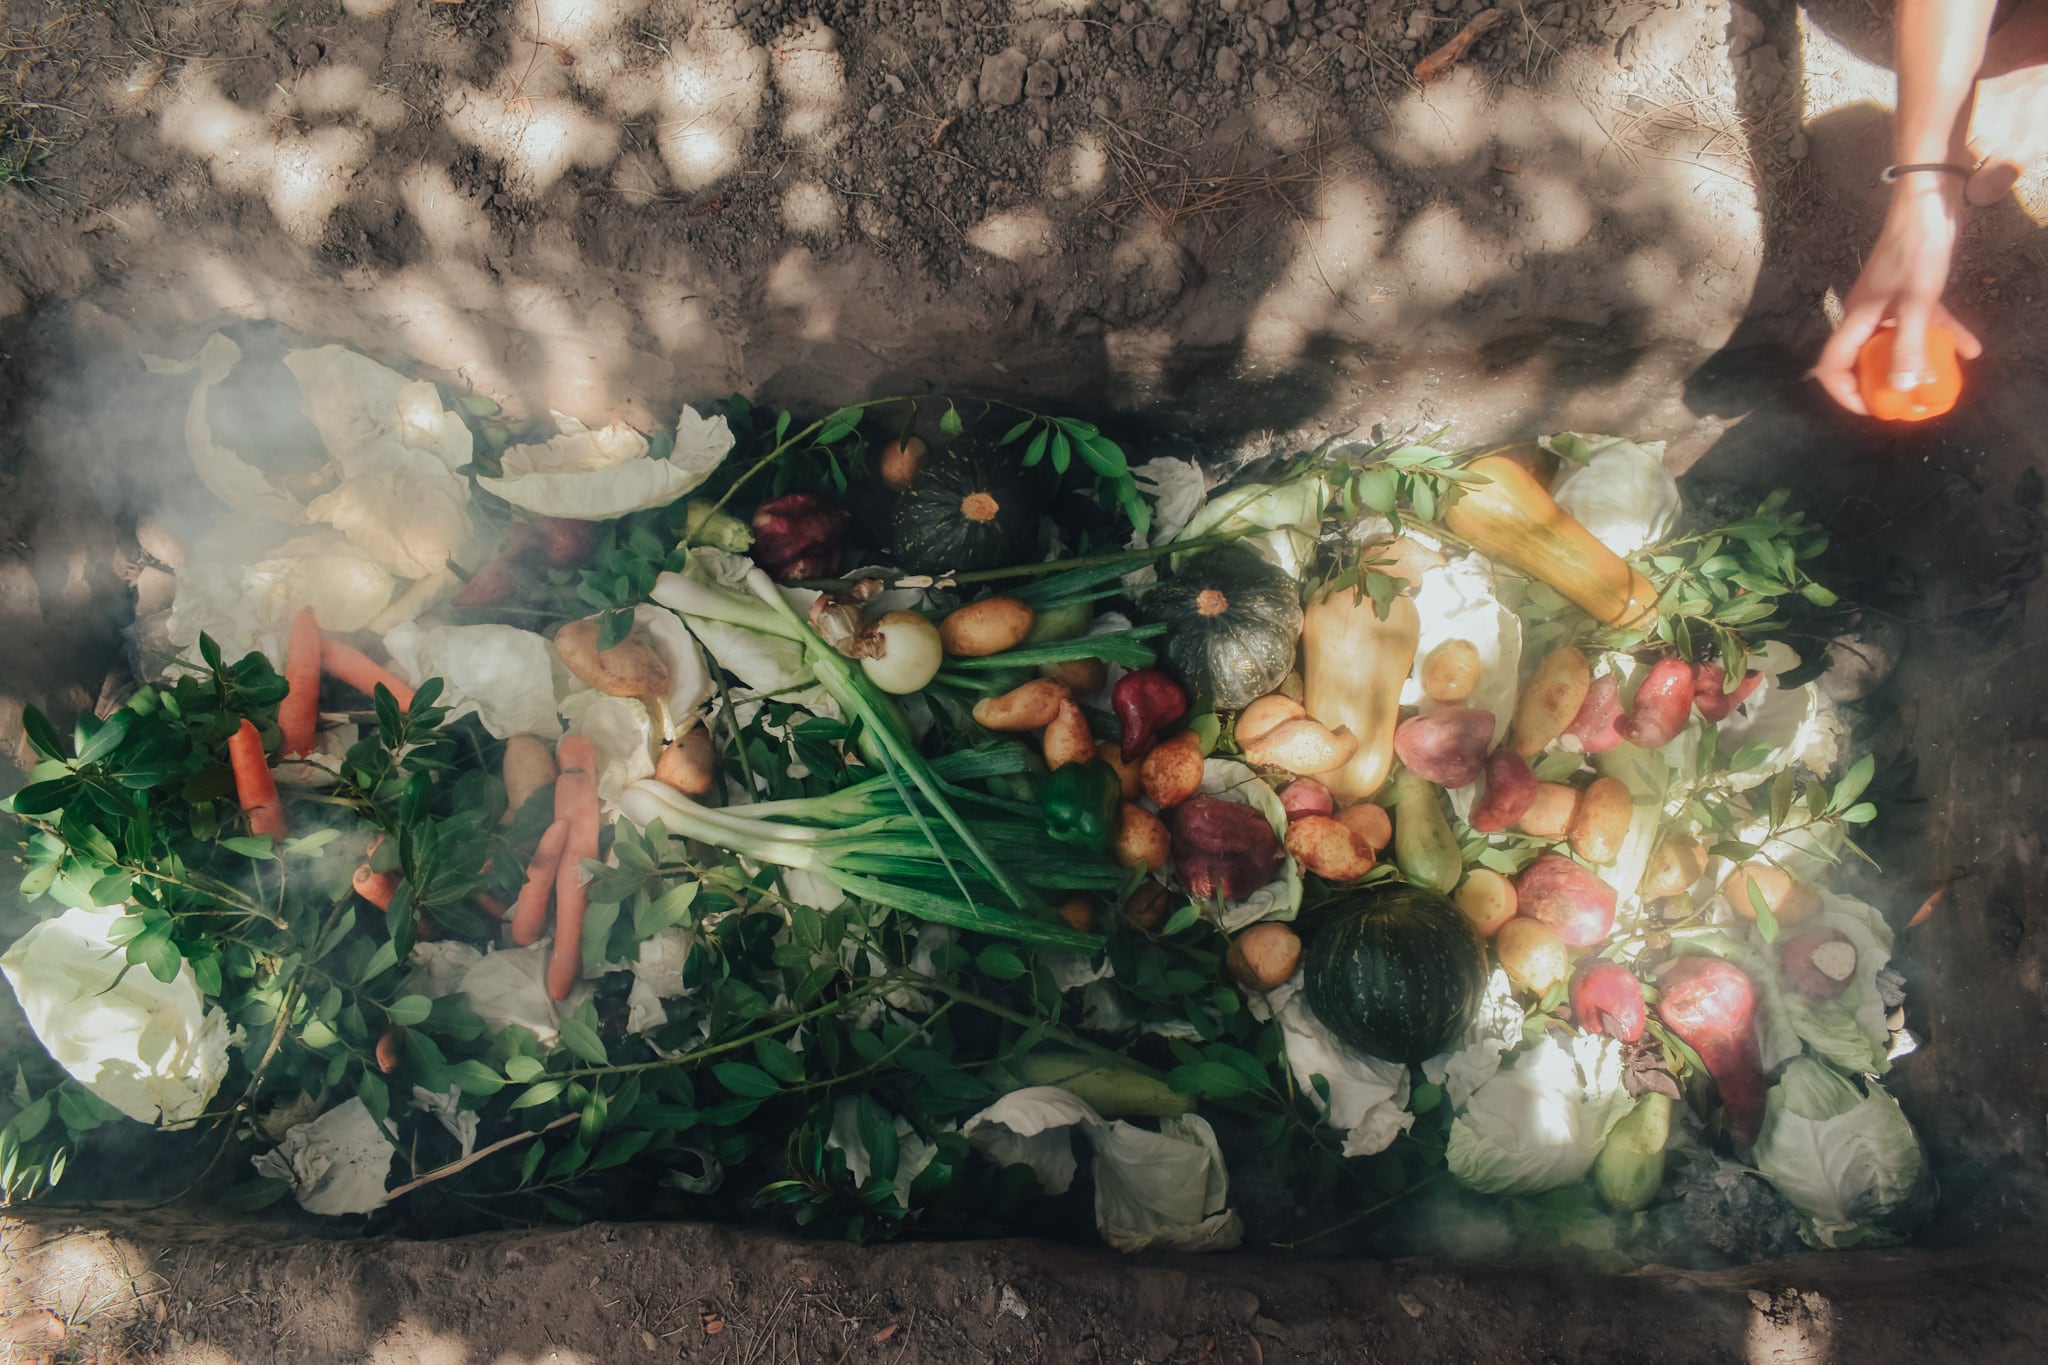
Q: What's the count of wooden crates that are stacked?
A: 0